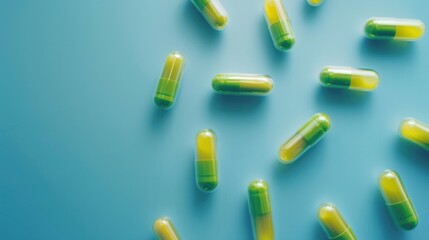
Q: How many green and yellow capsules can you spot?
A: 14